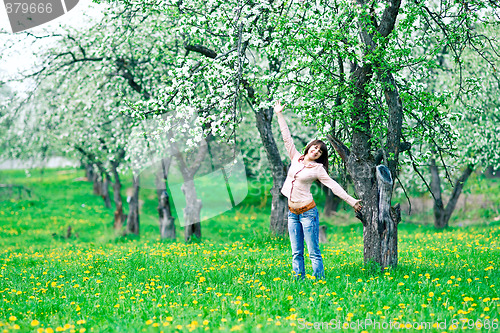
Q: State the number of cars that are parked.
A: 0